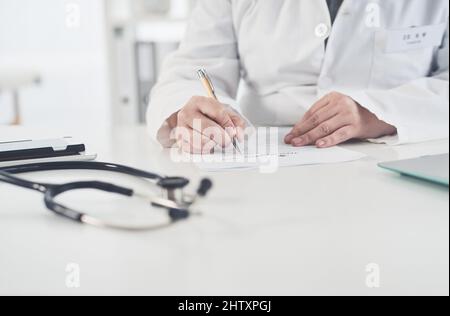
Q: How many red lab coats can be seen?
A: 0